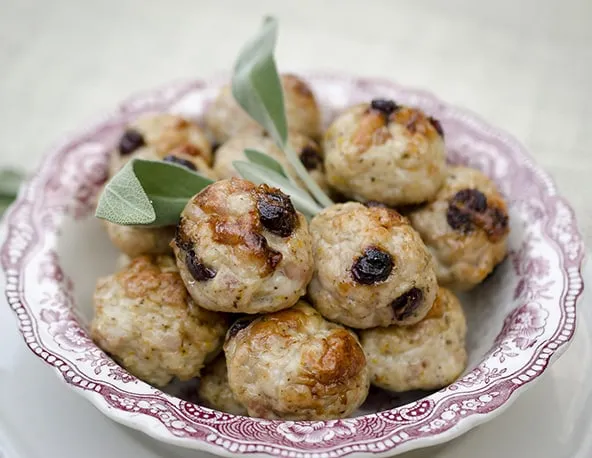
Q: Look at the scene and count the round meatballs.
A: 12